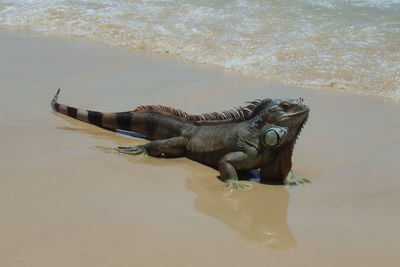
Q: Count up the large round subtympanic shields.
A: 1